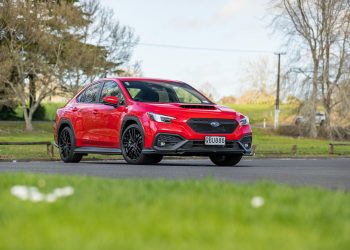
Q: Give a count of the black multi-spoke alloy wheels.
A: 2